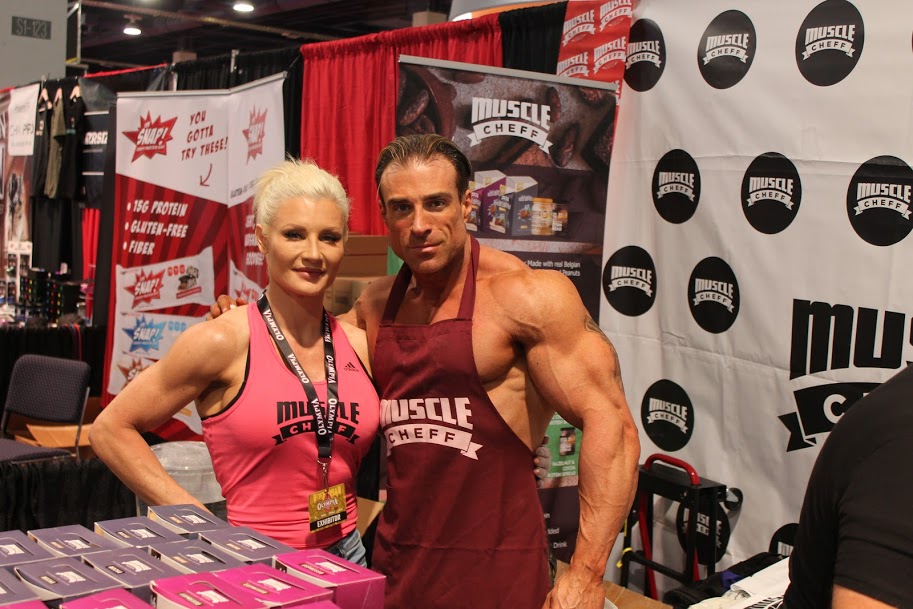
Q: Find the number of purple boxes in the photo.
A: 9